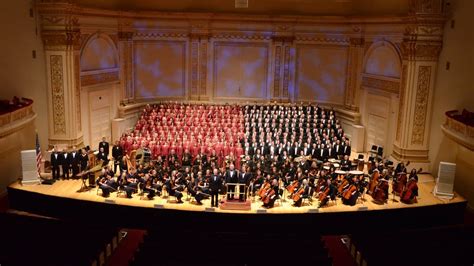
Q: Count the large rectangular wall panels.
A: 3